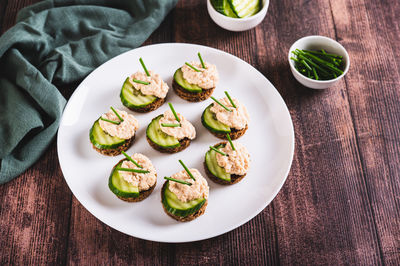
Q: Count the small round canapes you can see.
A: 8